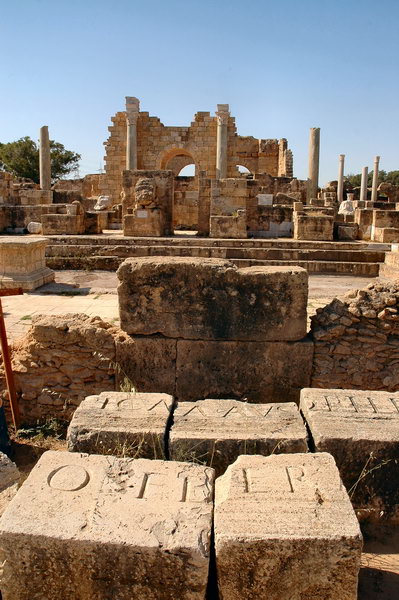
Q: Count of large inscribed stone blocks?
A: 5